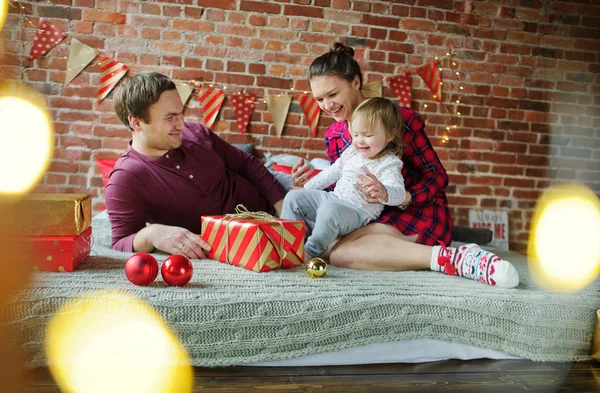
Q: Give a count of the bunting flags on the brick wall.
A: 11